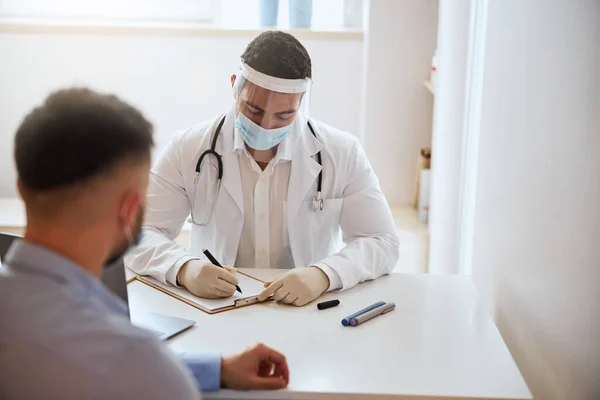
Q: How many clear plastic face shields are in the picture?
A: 1